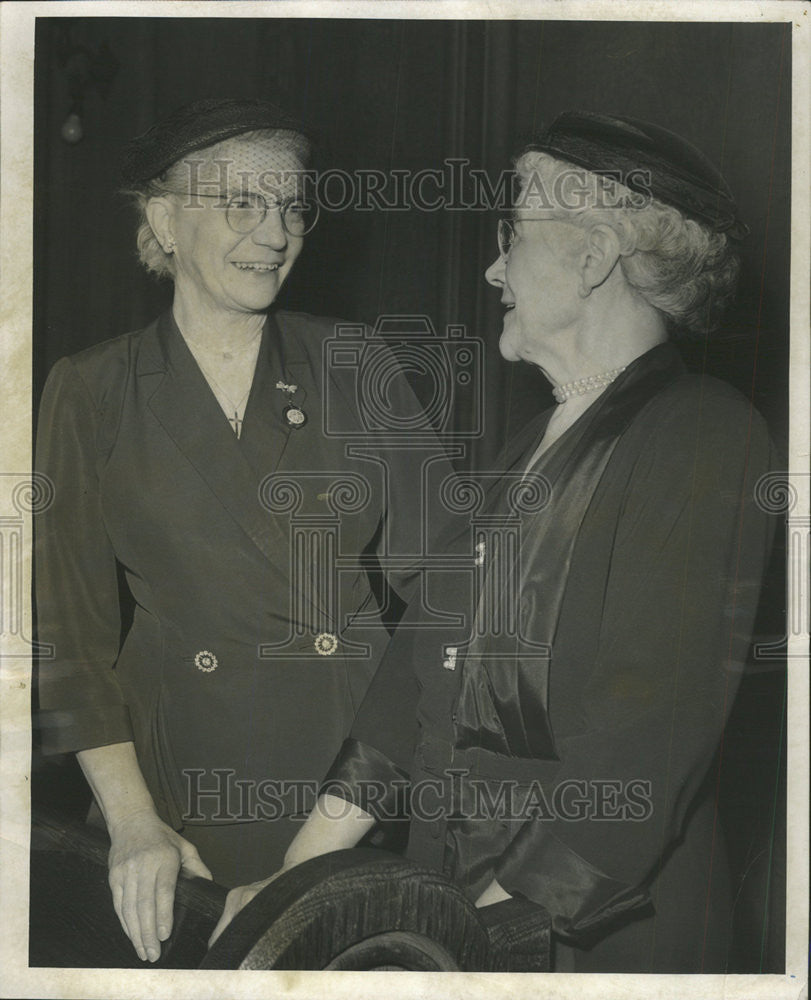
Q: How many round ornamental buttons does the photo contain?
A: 2